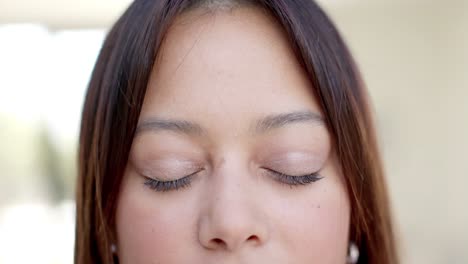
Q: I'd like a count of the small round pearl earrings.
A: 2